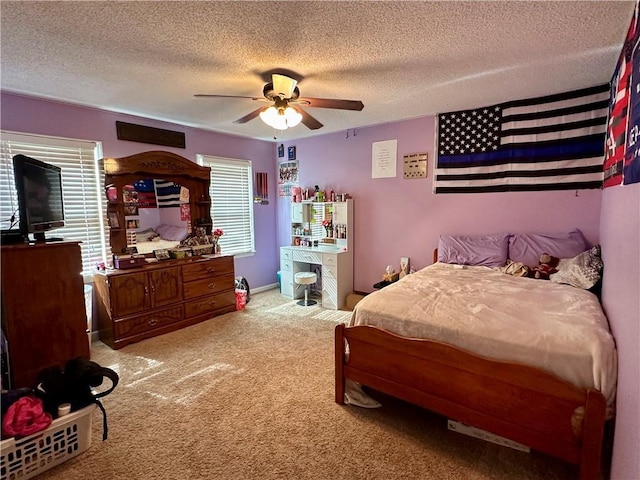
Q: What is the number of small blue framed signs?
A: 2